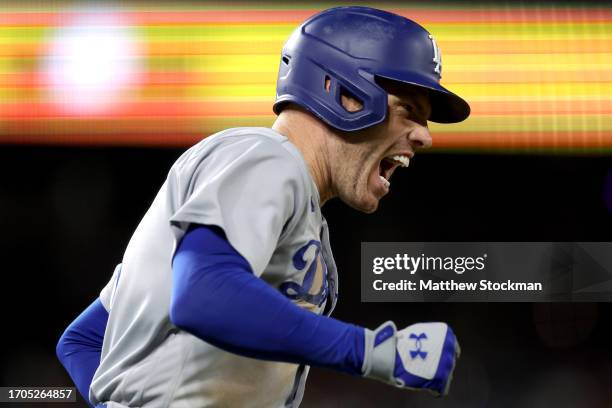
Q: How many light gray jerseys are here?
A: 1